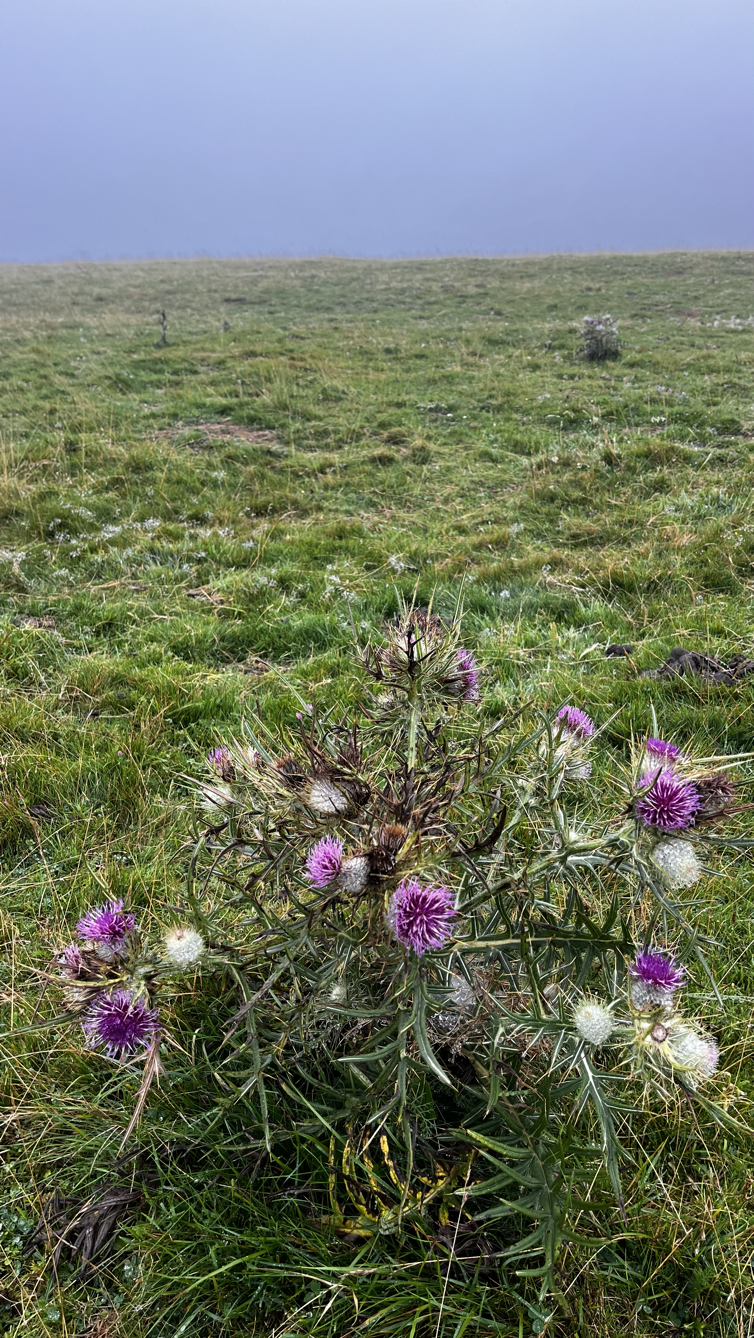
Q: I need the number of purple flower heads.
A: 11